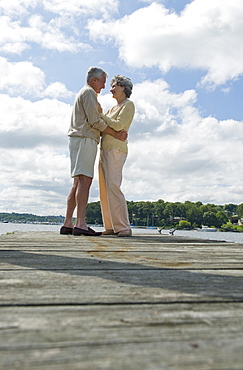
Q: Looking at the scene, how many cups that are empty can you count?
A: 0